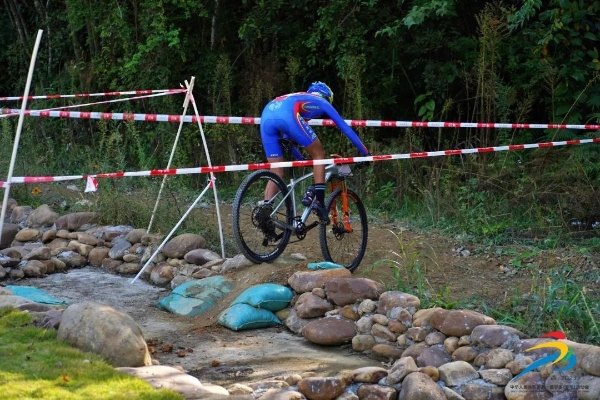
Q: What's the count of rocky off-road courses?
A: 1